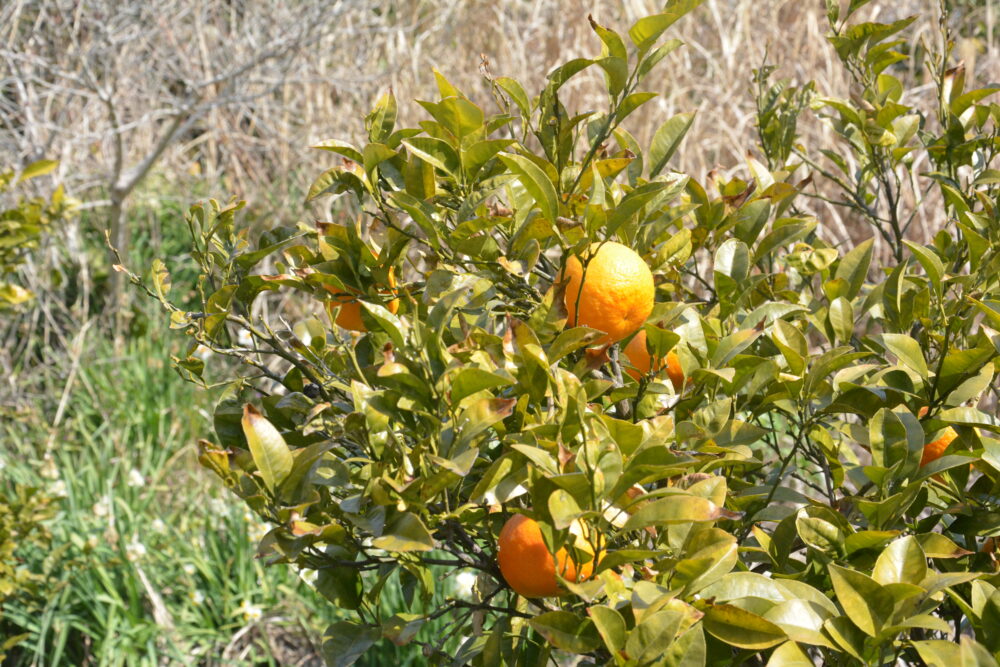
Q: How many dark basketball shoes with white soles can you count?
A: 0